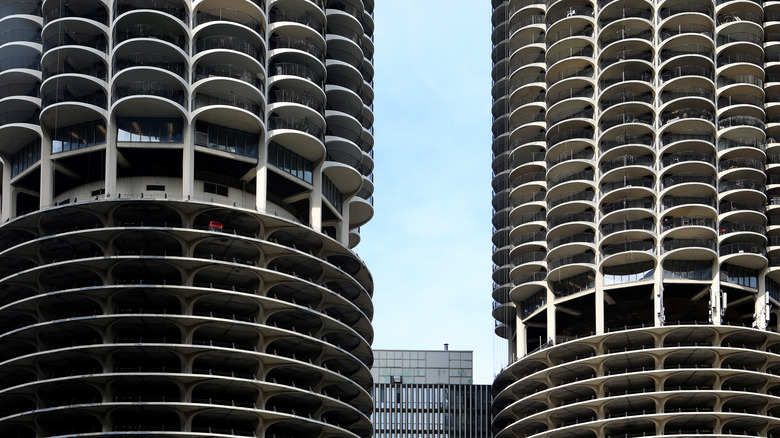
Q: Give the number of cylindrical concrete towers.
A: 2